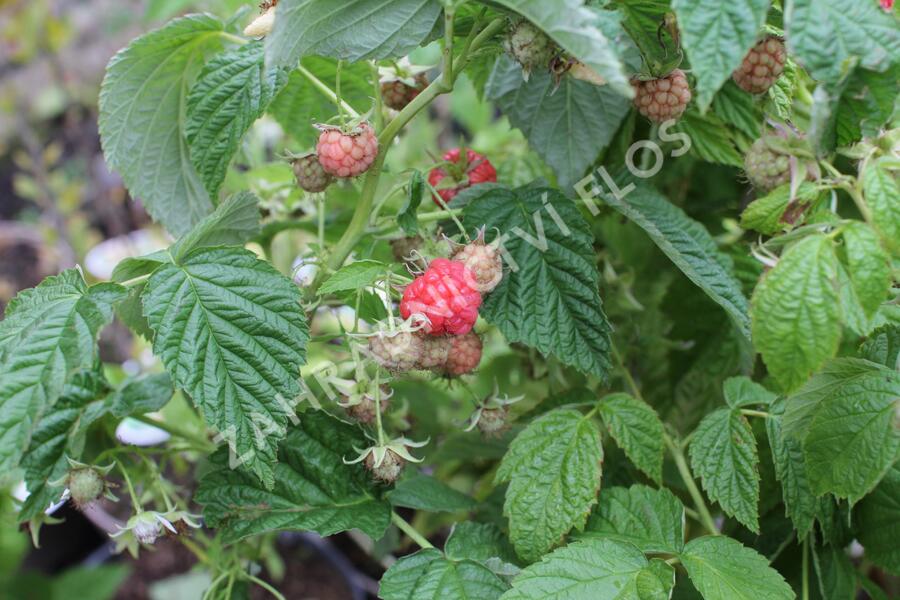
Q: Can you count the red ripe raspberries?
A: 2